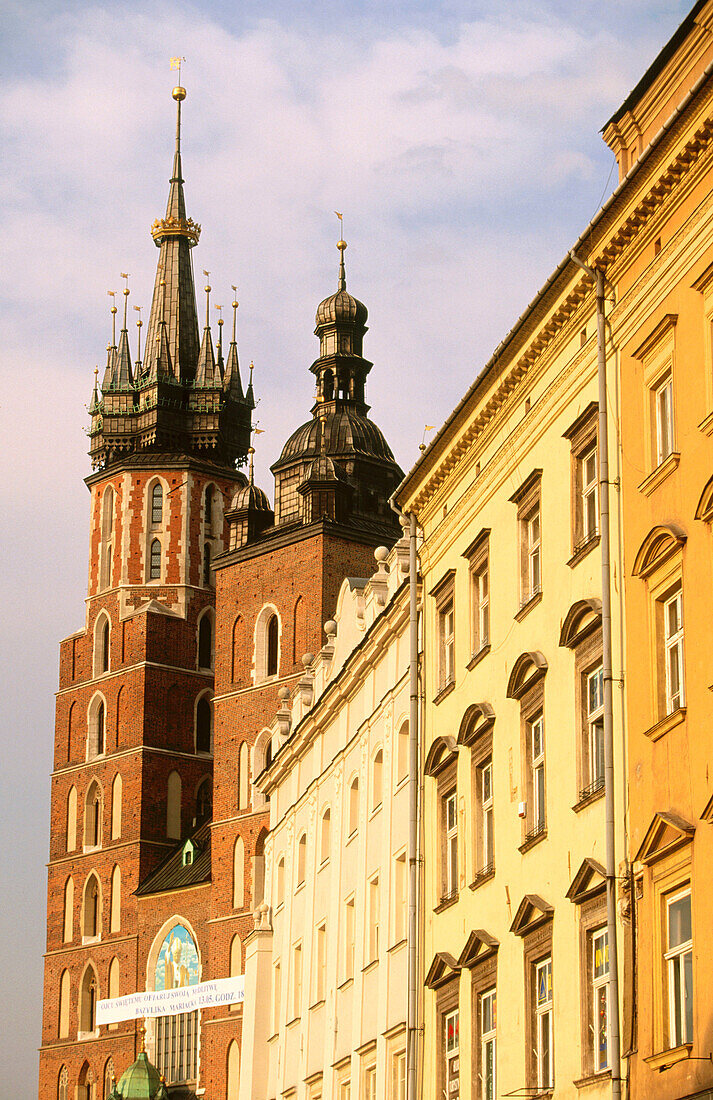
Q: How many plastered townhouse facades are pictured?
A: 3